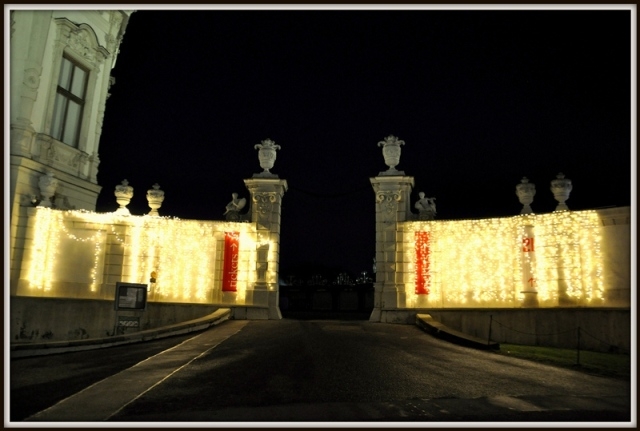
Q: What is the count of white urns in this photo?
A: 7